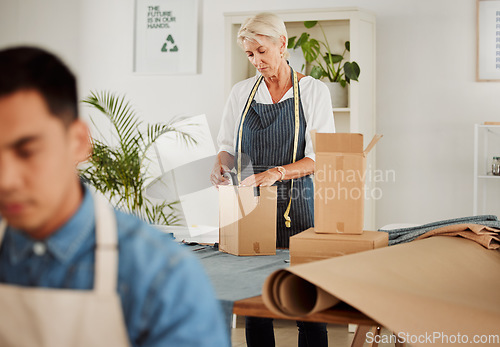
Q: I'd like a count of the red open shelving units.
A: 0